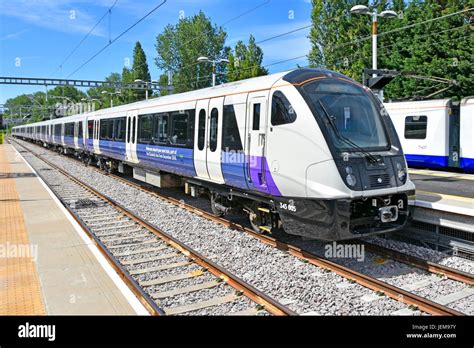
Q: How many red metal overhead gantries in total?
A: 0